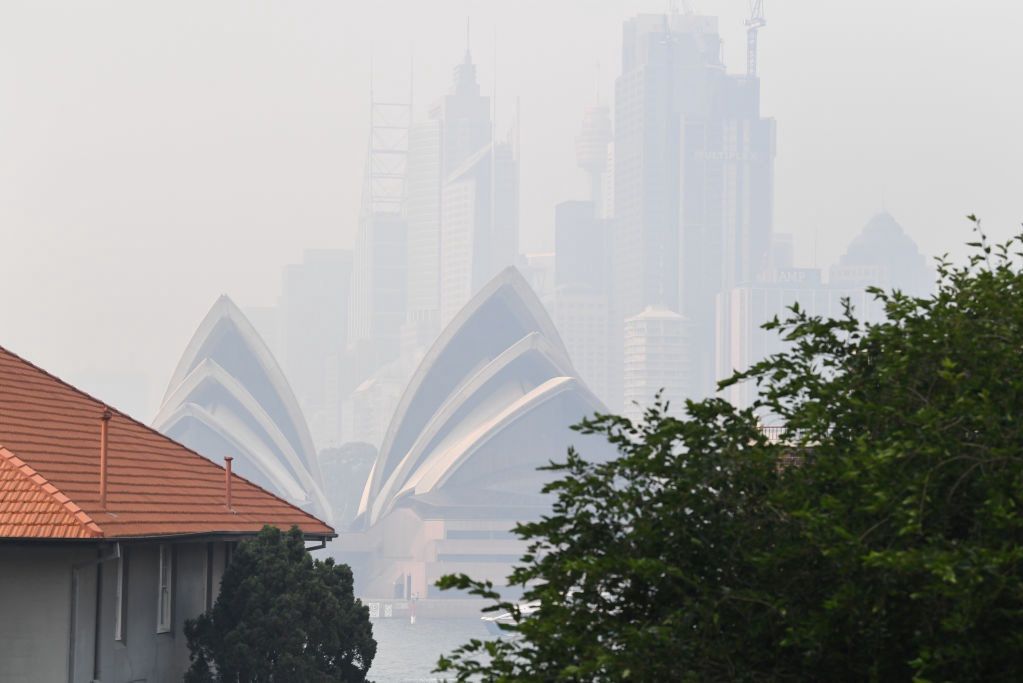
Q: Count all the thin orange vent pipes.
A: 2